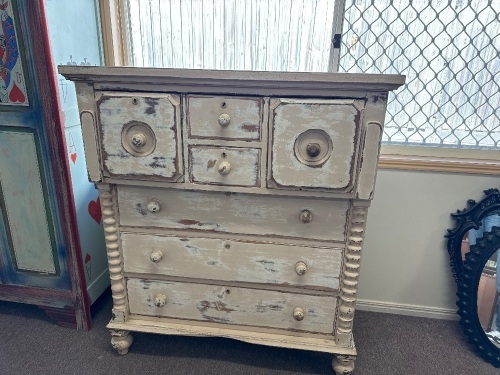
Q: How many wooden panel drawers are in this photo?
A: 7